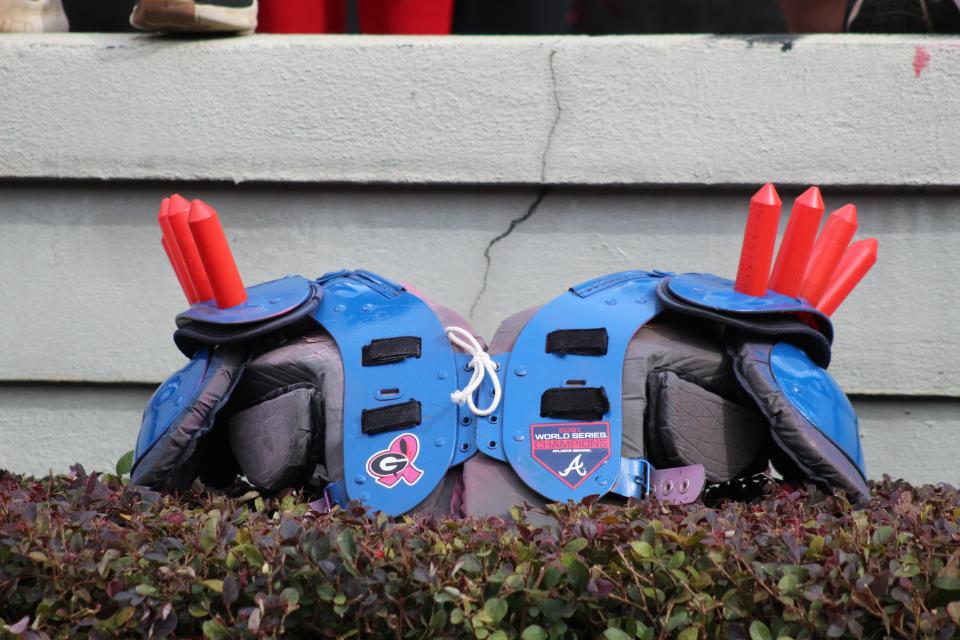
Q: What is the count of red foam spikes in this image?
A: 8